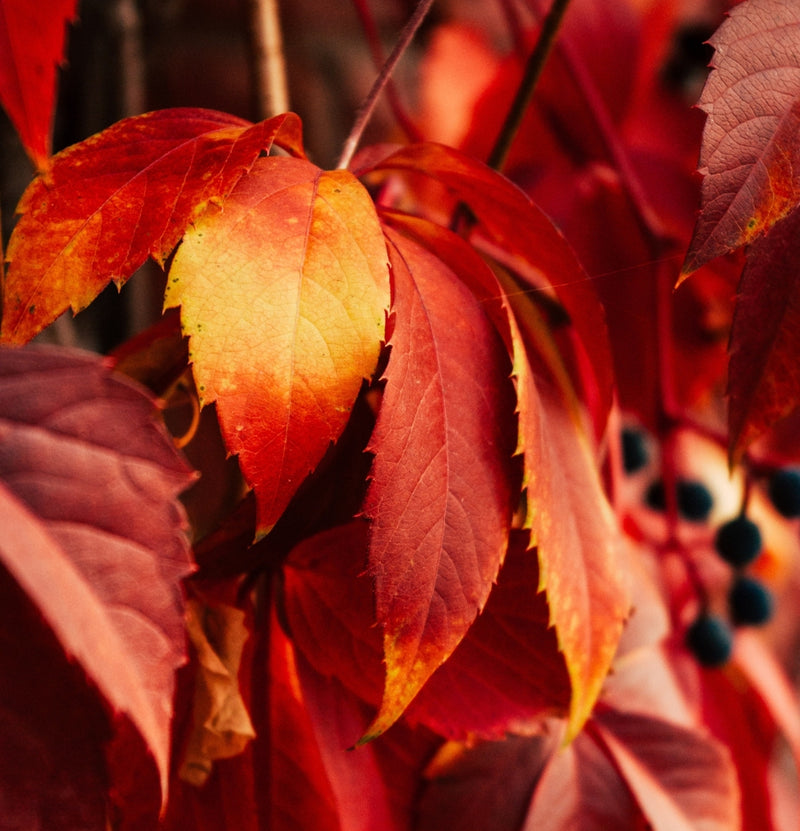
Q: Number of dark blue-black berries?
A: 7